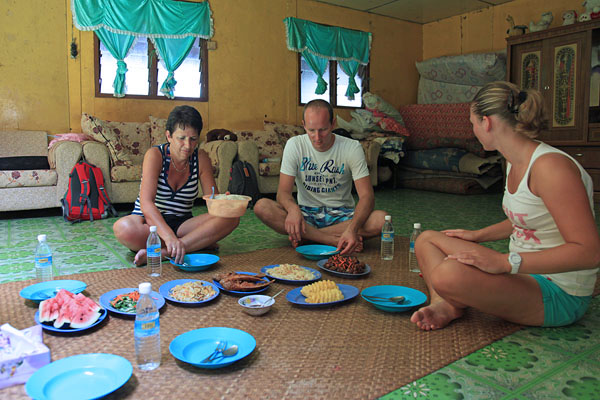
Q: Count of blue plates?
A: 13